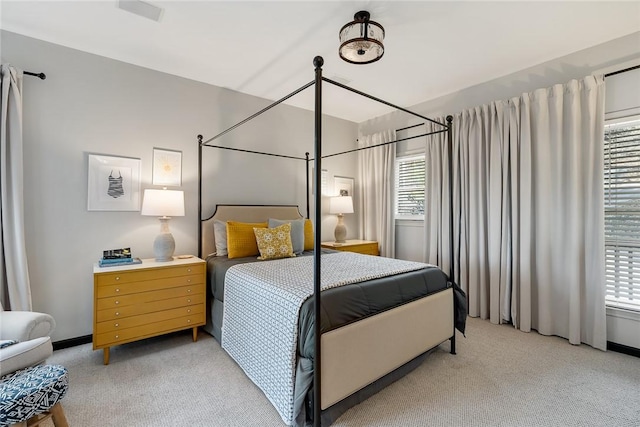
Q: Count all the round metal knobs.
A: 12